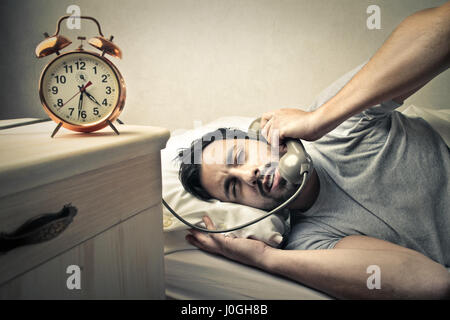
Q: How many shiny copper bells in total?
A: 2